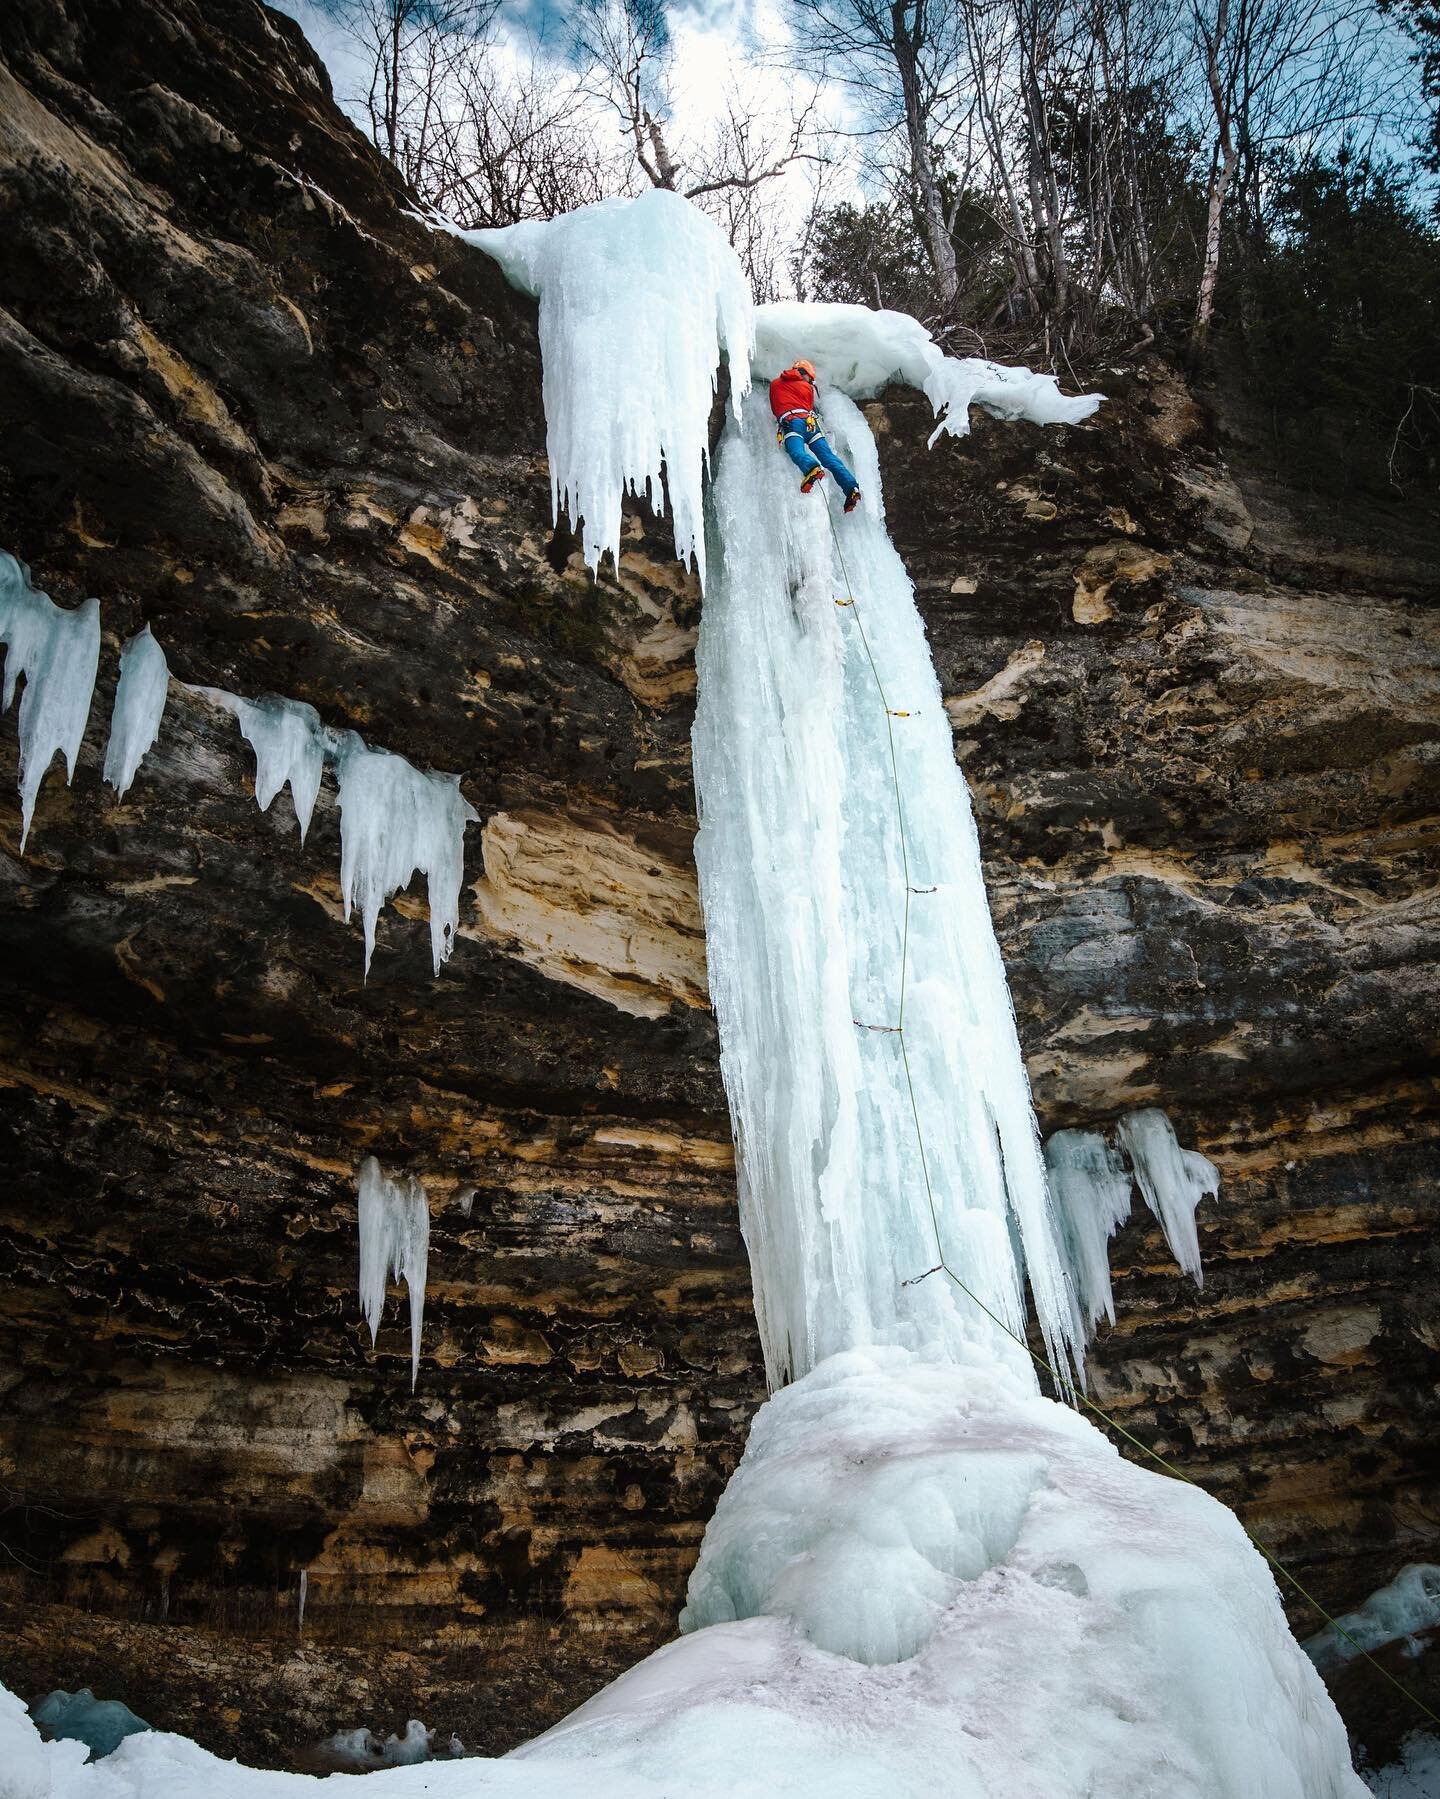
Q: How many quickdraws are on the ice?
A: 5